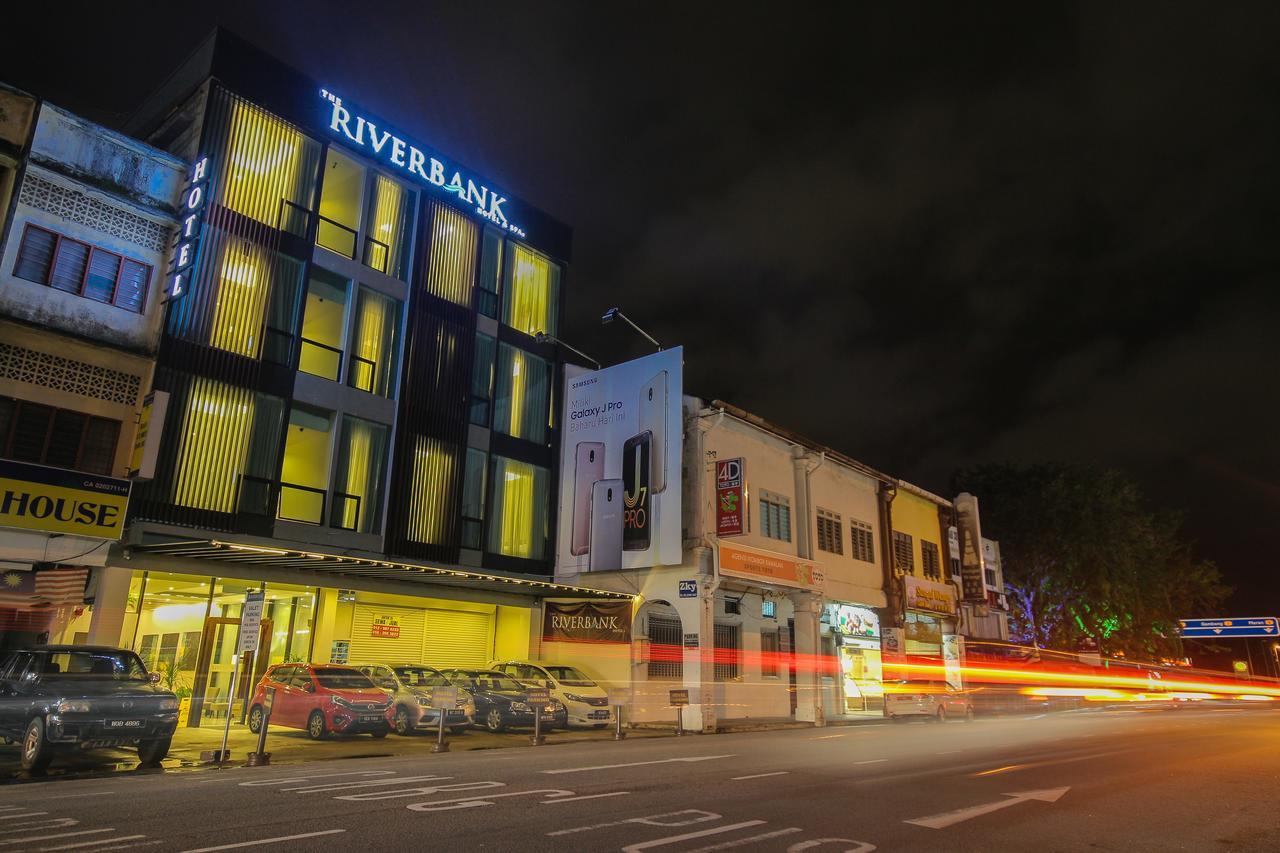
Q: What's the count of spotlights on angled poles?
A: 2